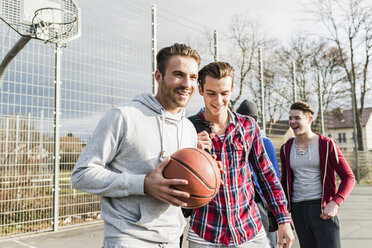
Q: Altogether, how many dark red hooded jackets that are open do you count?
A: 1